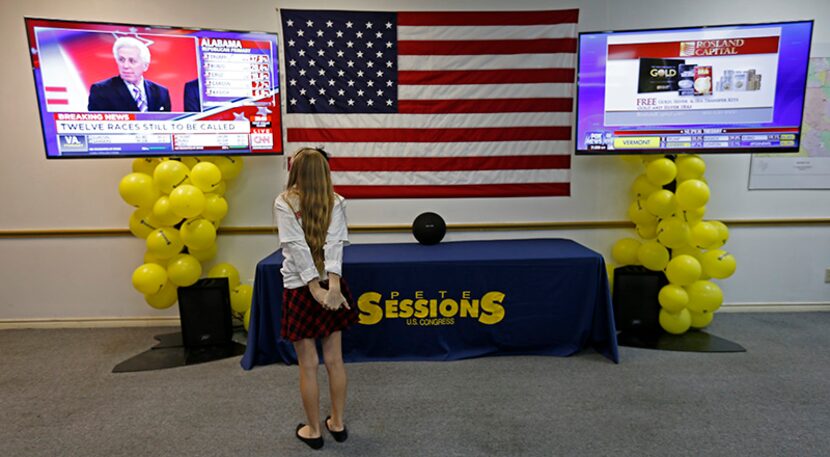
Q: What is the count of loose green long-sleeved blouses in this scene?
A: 0